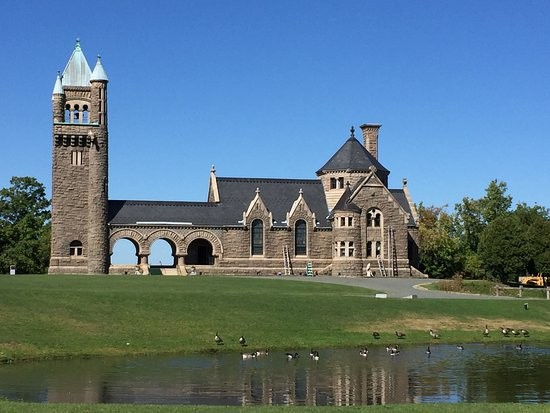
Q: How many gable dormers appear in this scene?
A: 2